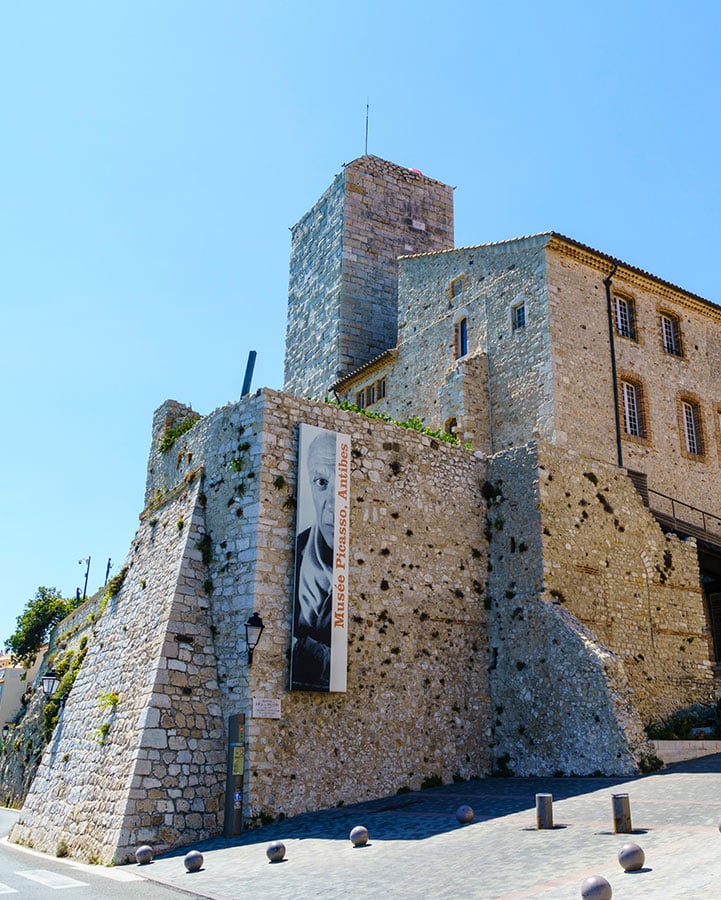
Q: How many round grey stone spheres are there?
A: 7